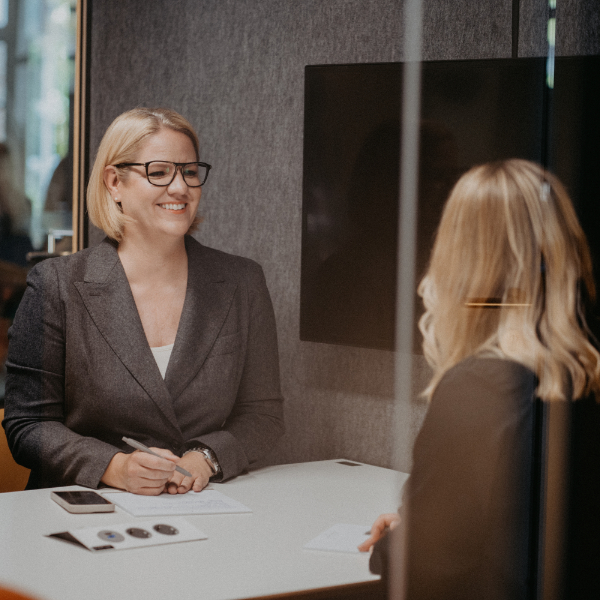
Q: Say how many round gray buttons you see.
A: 3